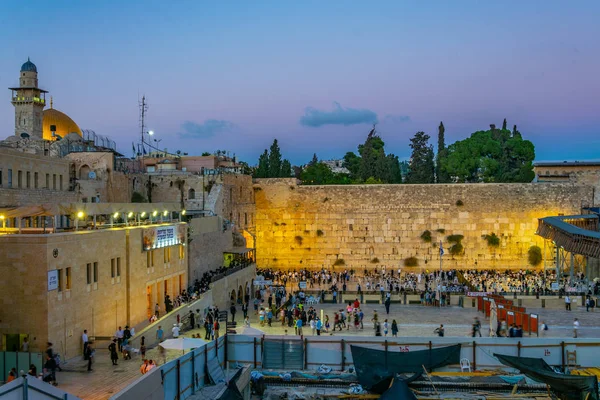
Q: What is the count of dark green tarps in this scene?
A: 2